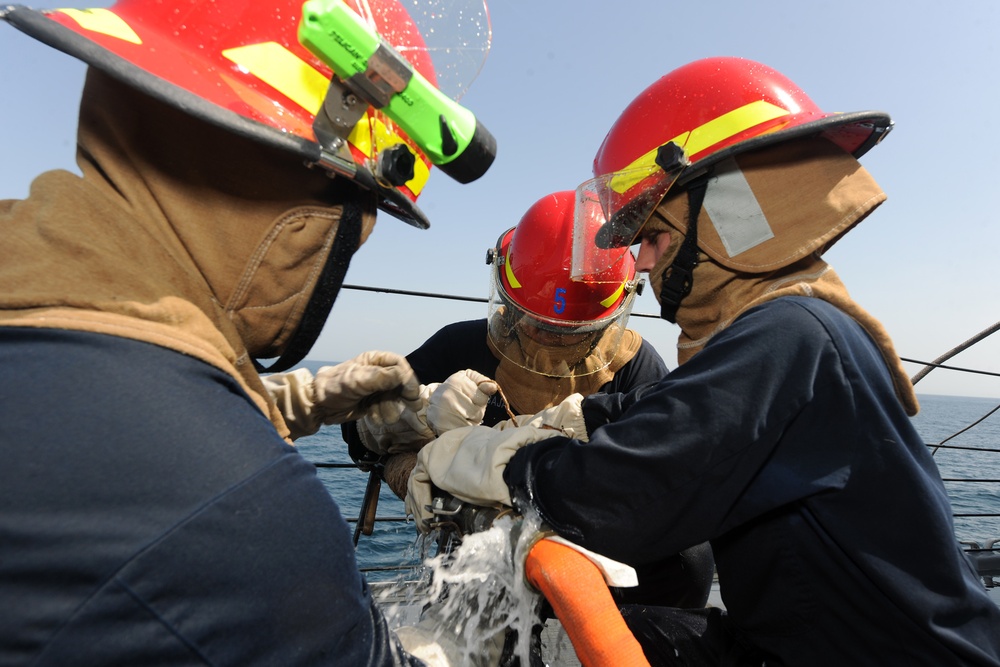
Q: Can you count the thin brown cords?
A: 1